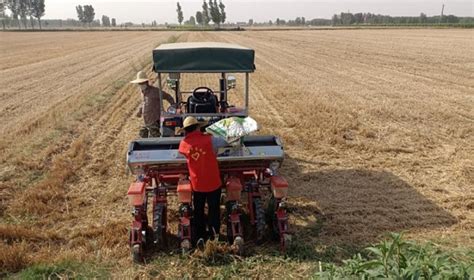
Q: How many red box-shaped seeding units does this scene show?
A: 4